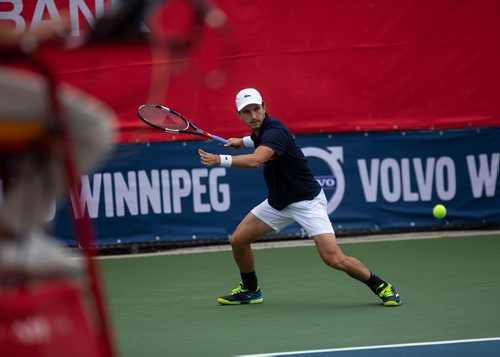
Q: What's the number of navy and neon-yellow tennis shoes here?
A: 2